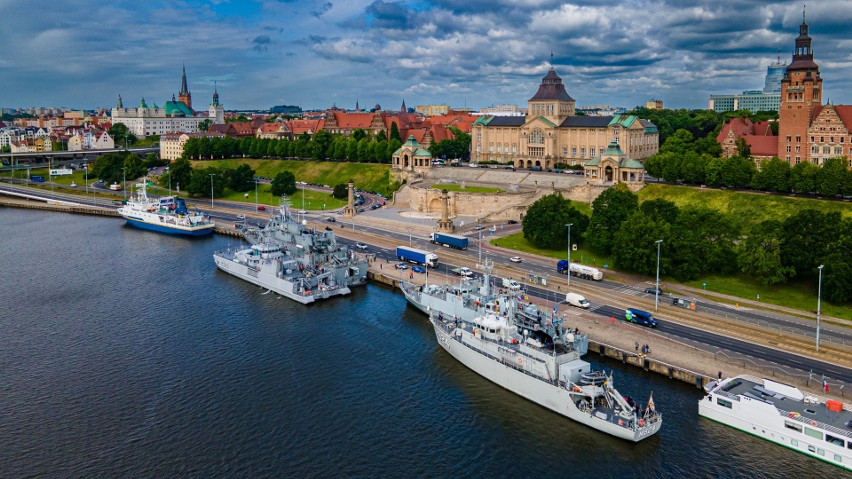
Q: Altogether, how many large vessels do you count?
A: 6